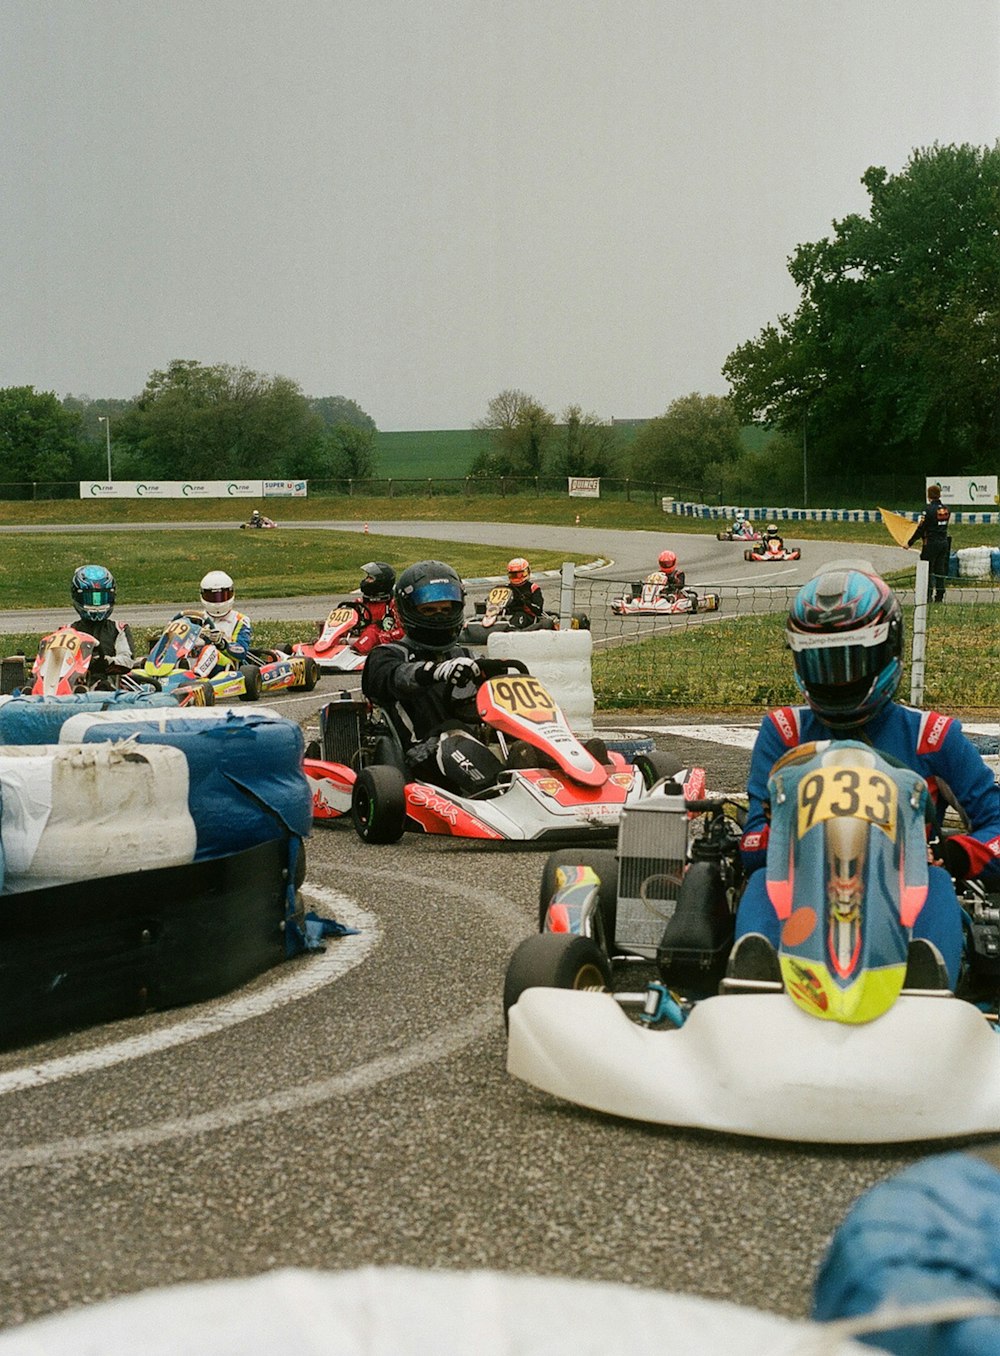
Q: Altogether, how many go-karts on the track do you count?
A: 10